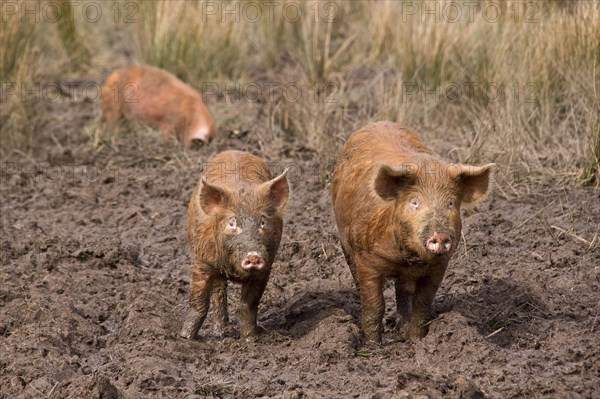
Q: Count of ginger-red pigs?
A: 3